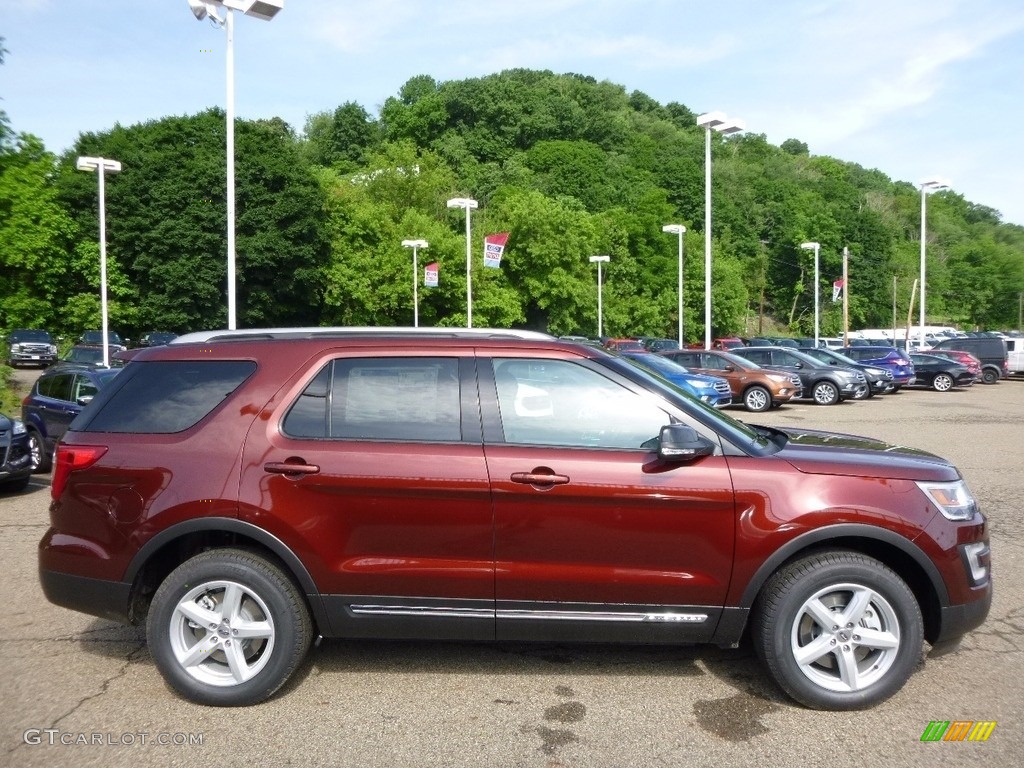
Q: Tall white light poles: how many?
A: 9